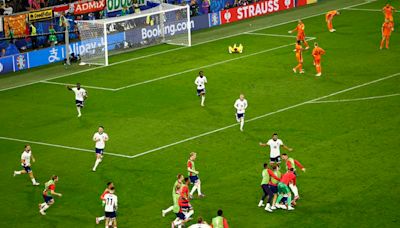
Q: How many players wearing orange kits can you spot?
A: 6